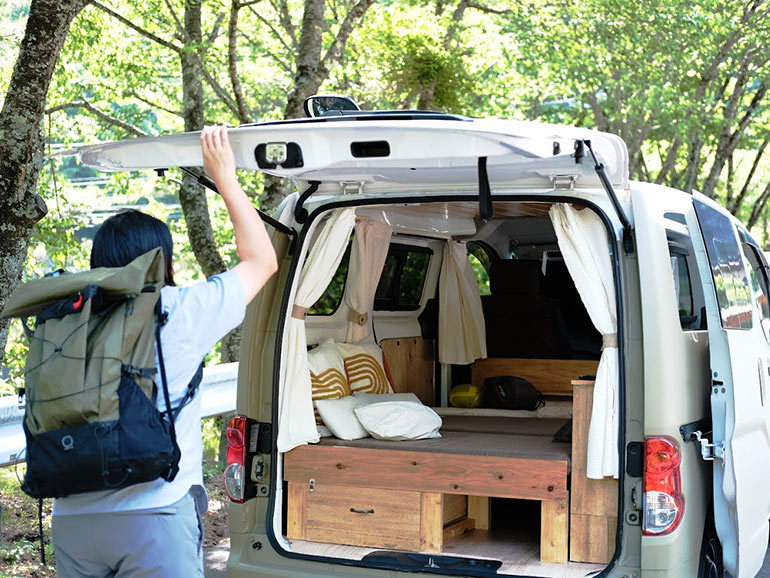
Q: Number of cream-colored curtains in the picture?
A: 4